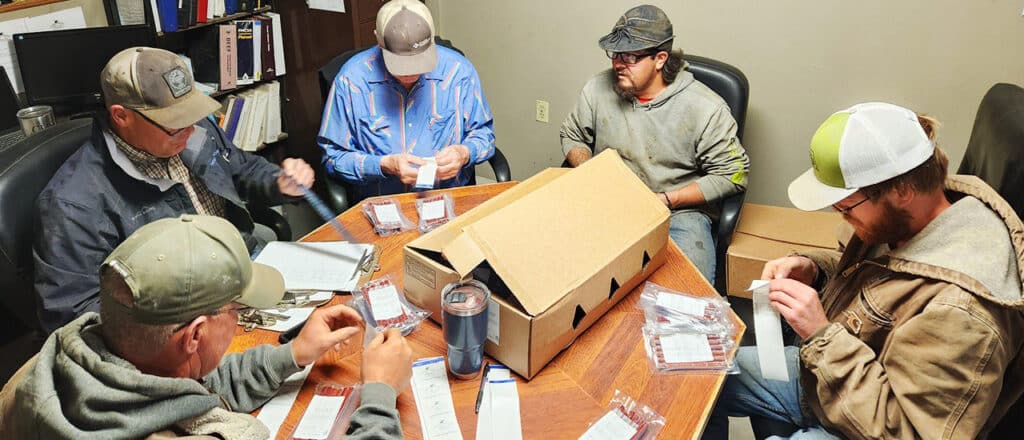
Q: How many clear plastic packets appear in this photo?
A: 7